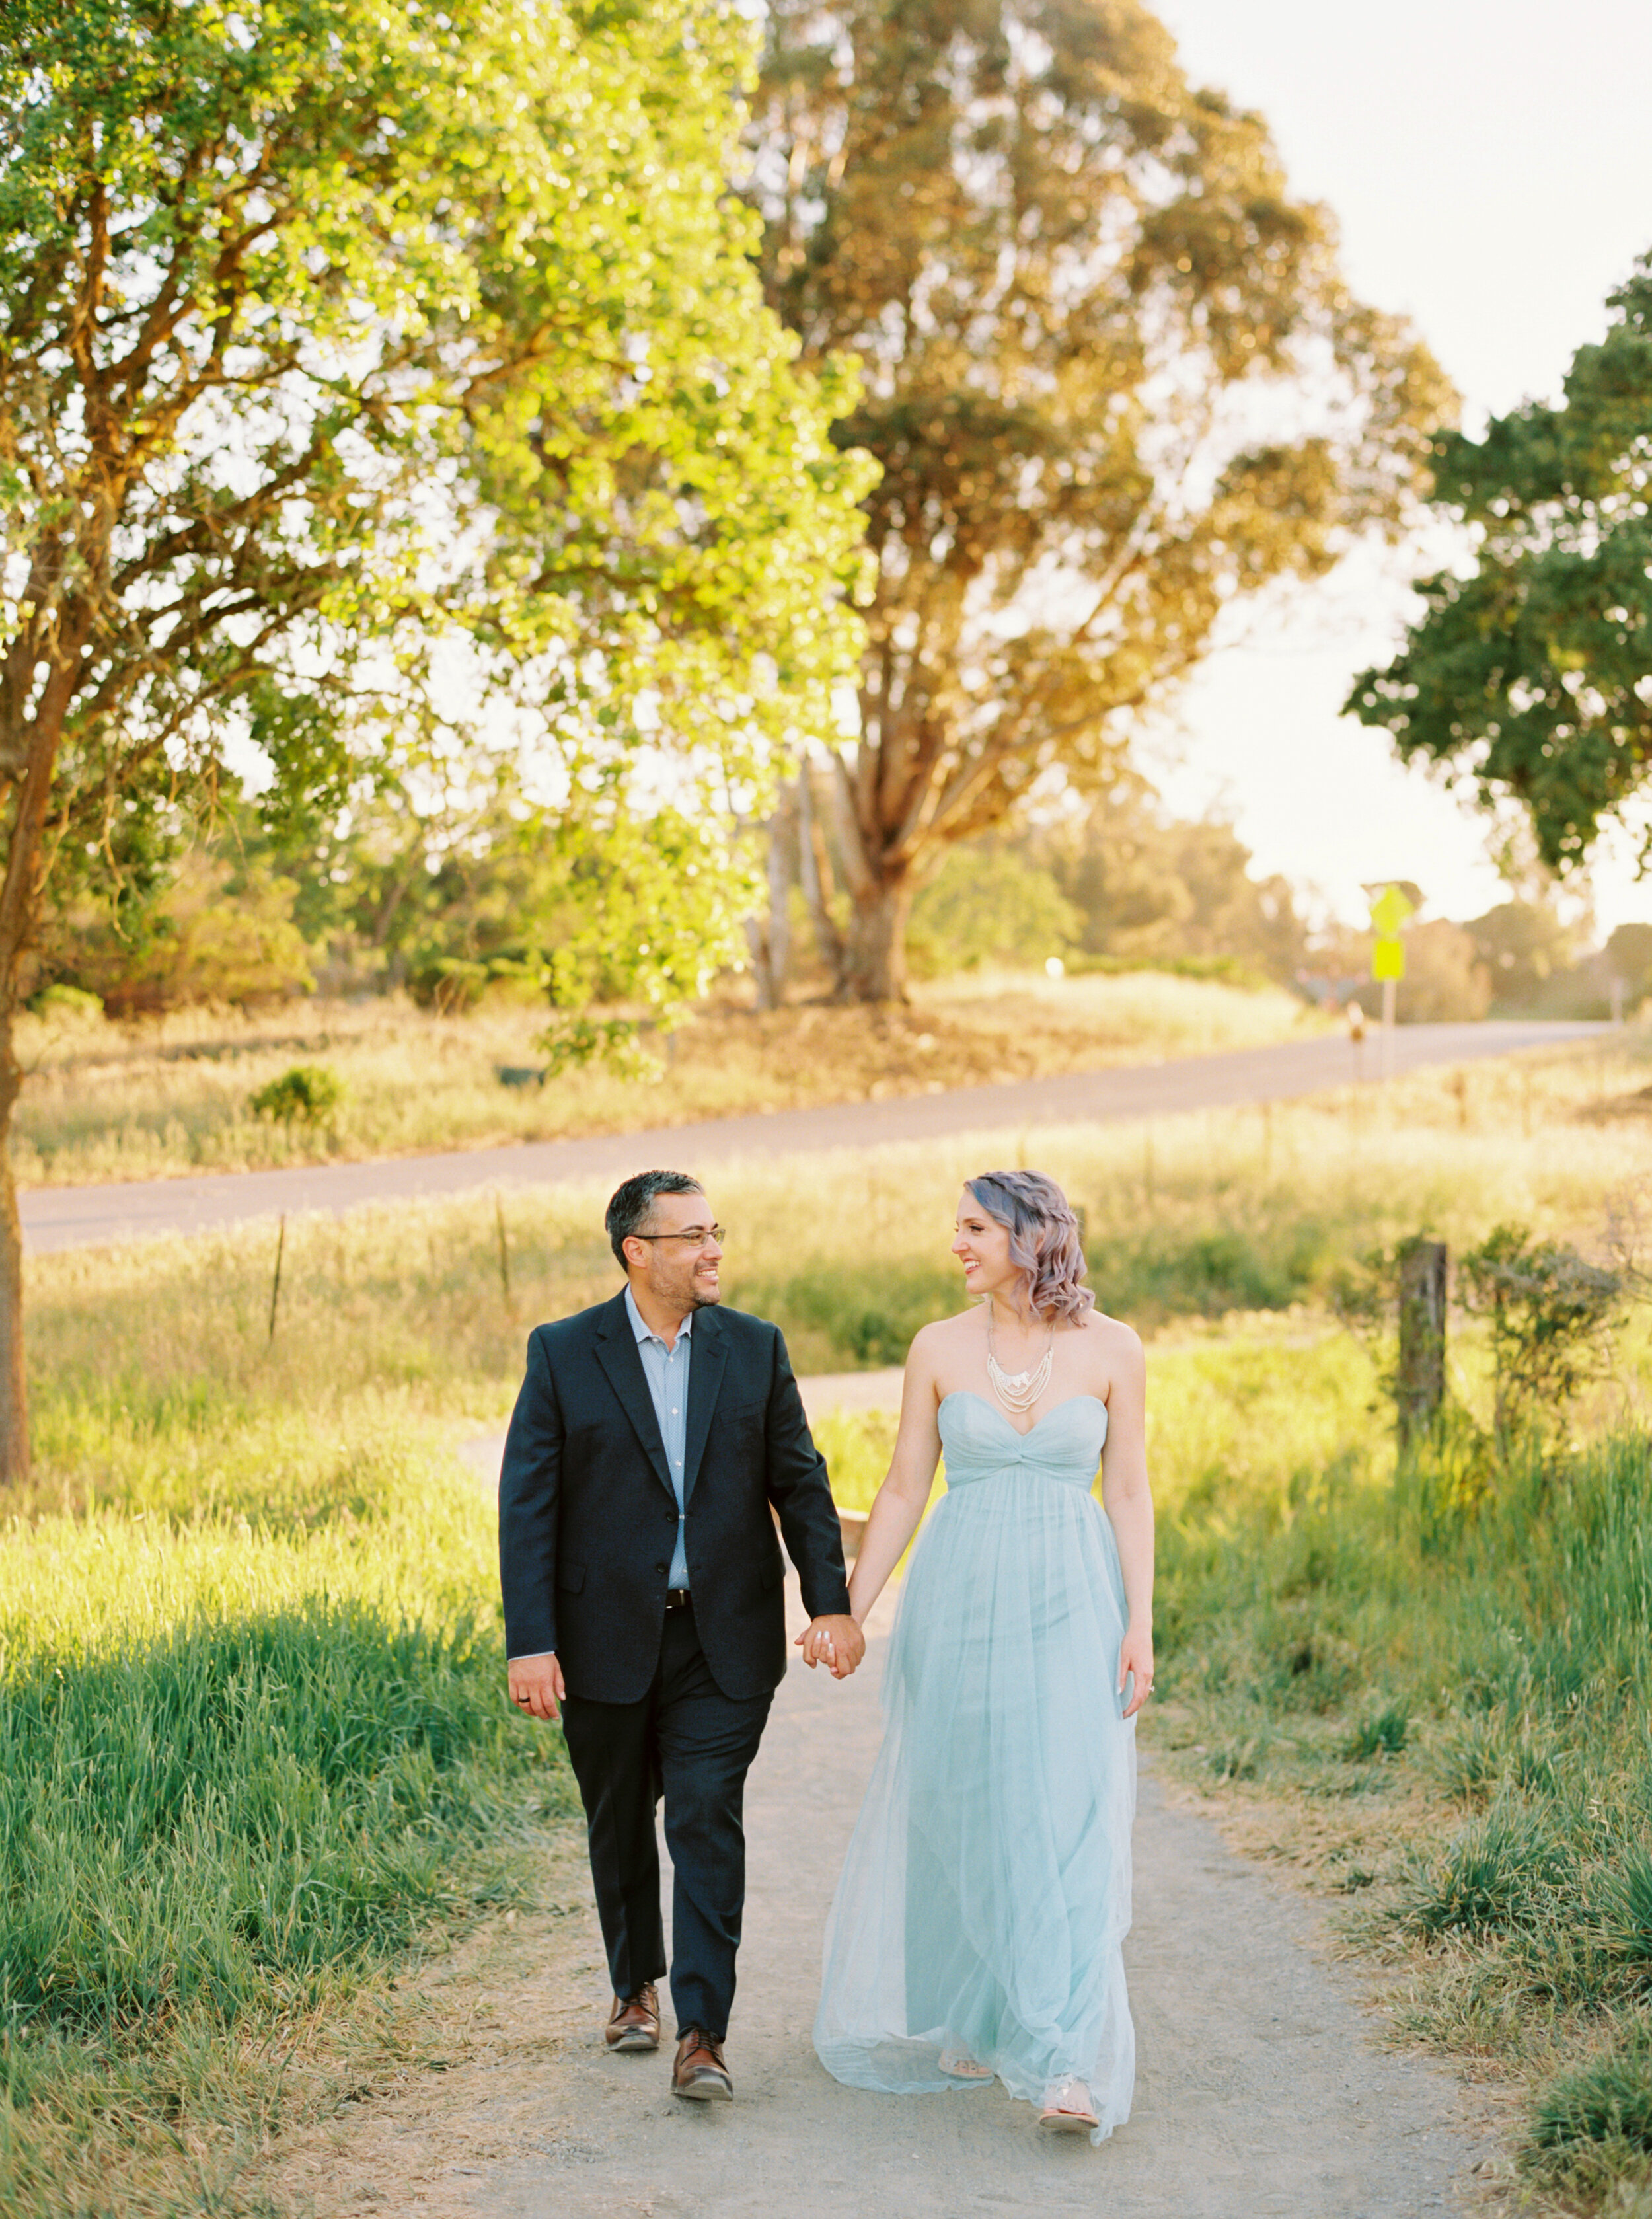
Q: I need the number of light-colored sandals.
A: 2